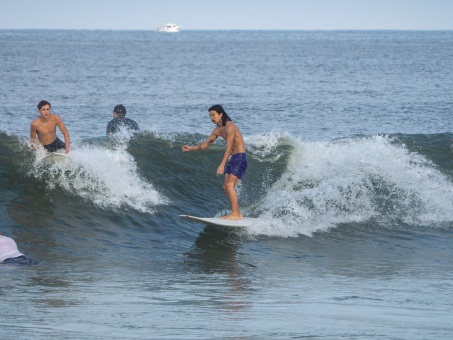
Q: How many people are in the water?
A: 4